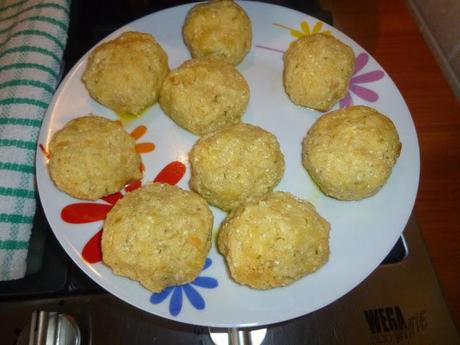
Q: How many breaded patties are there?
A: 9